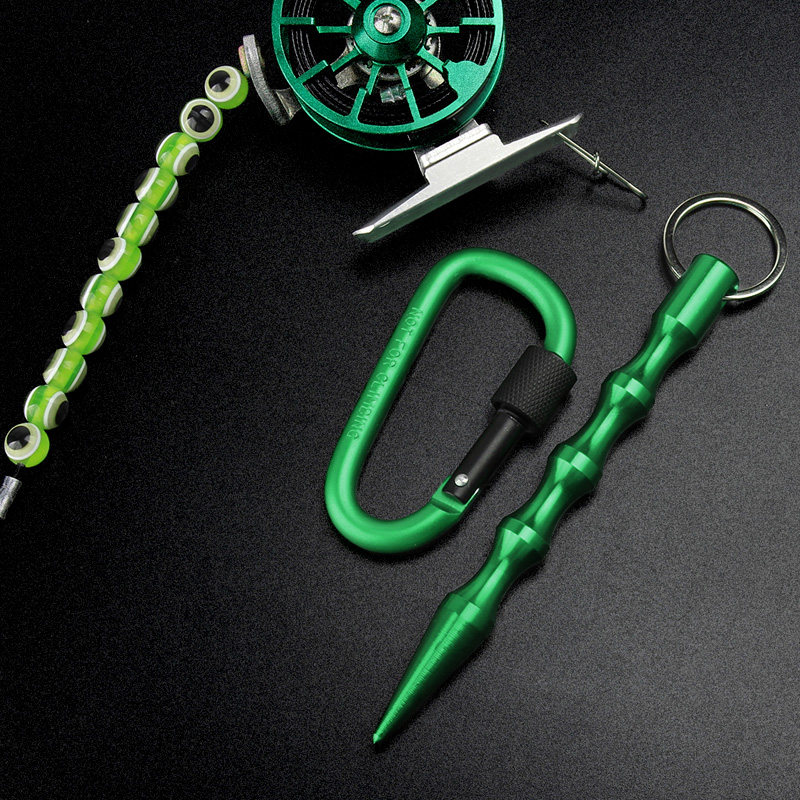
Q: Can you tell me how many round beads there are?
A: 11